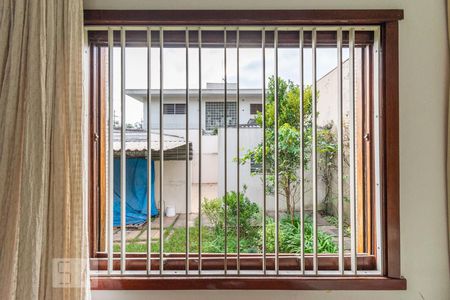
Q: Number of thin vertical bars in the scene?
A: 14